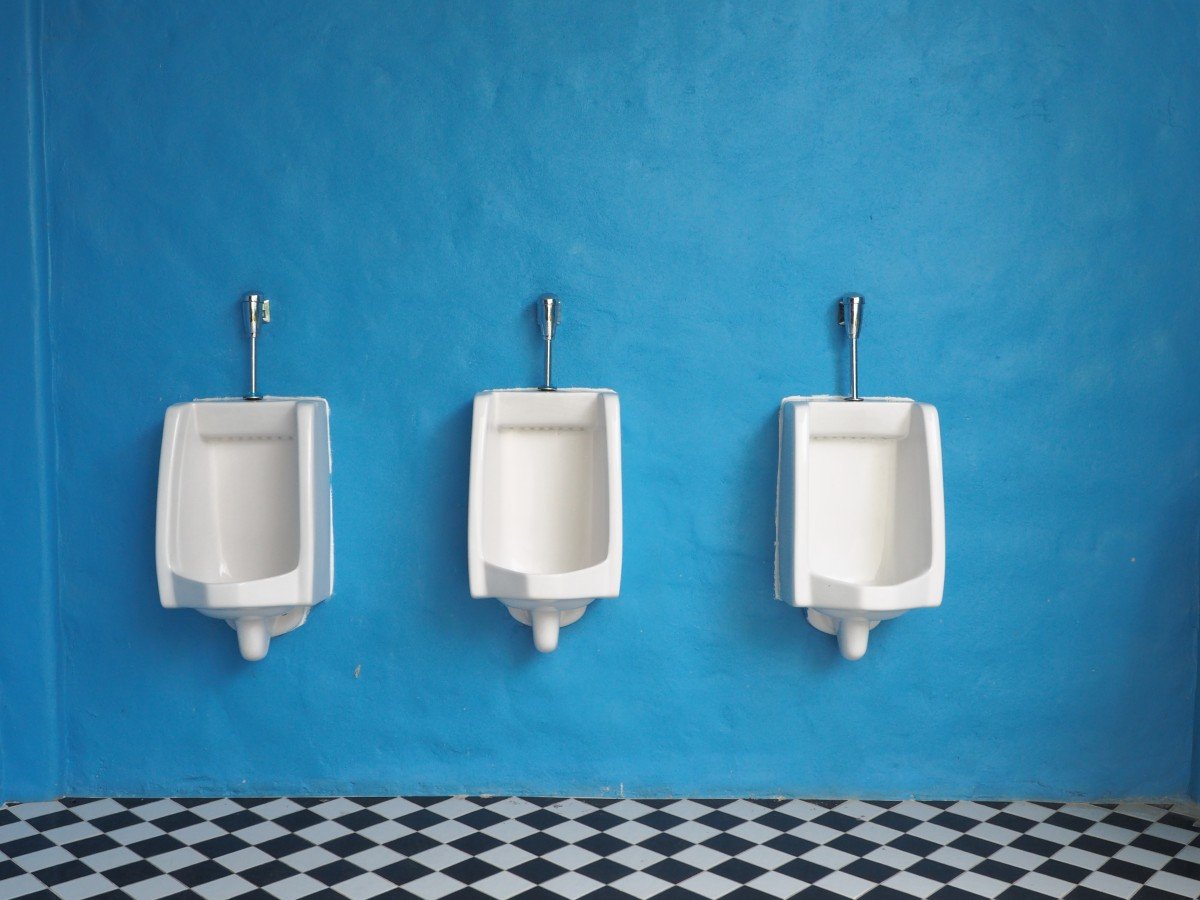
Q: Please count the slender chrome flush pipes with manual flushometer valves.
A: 3